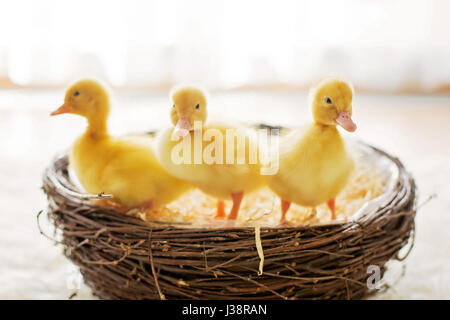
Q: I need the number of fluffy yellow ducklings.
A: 3